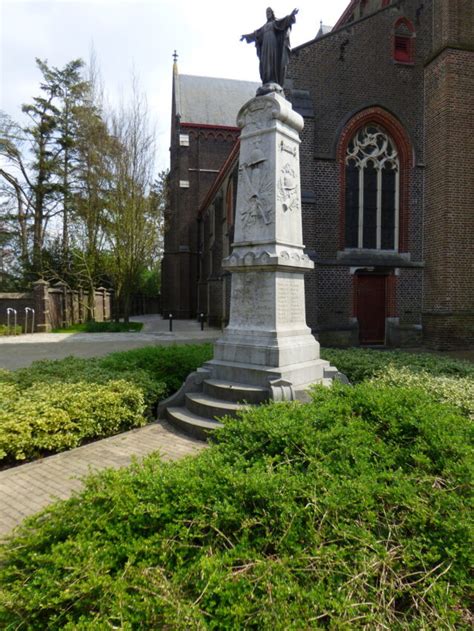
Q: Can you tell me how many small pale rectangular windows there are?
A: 2